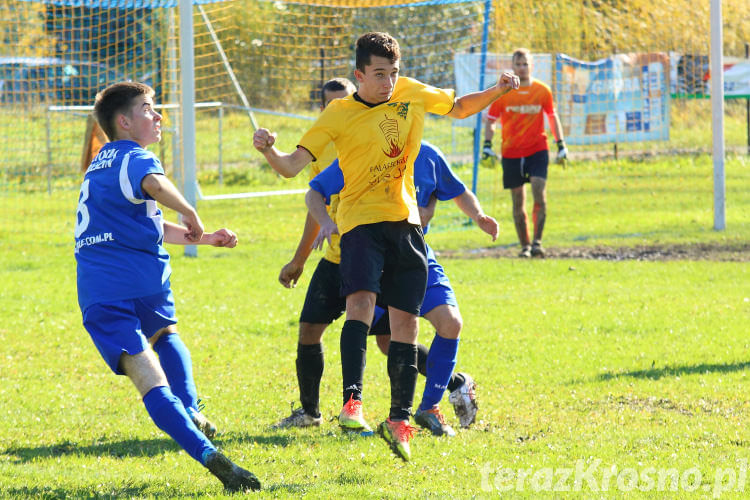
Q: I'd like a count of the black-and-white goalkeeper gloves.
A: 2